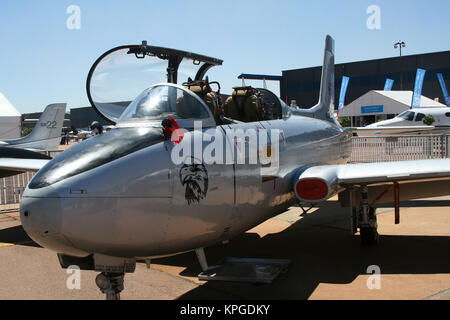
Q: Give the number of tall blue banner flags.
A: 4